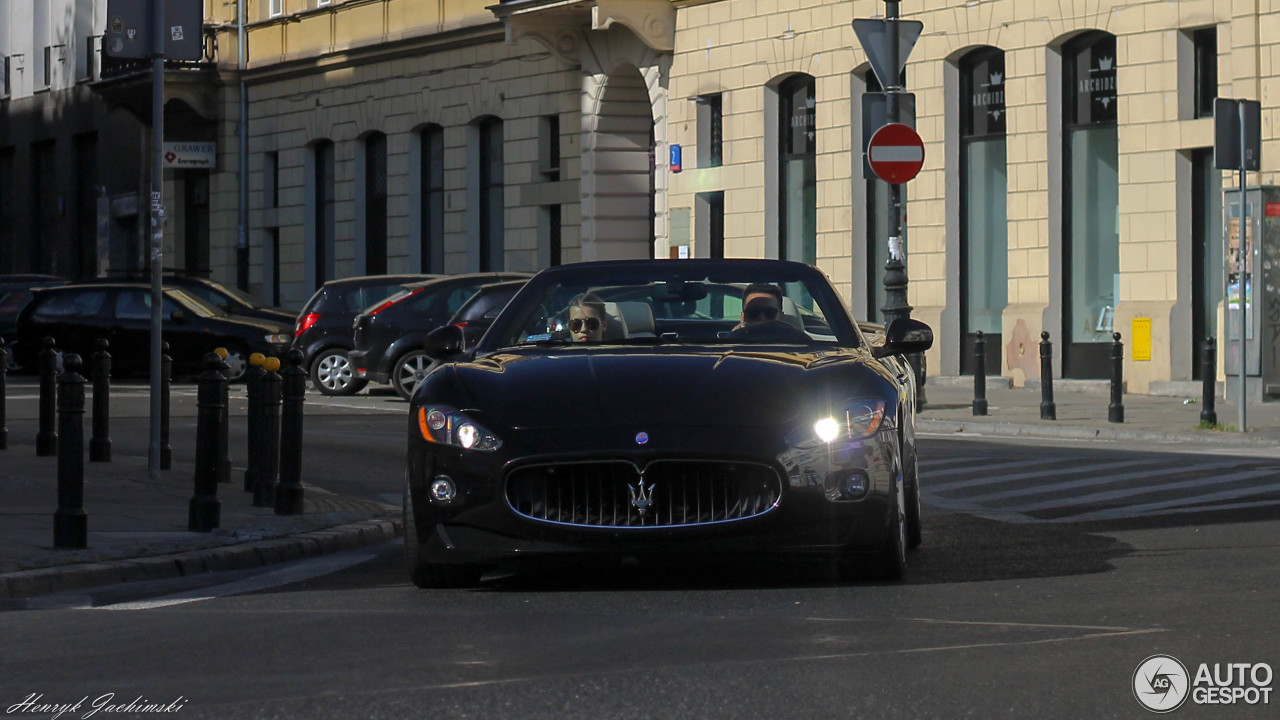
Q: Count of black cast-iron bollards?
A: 14